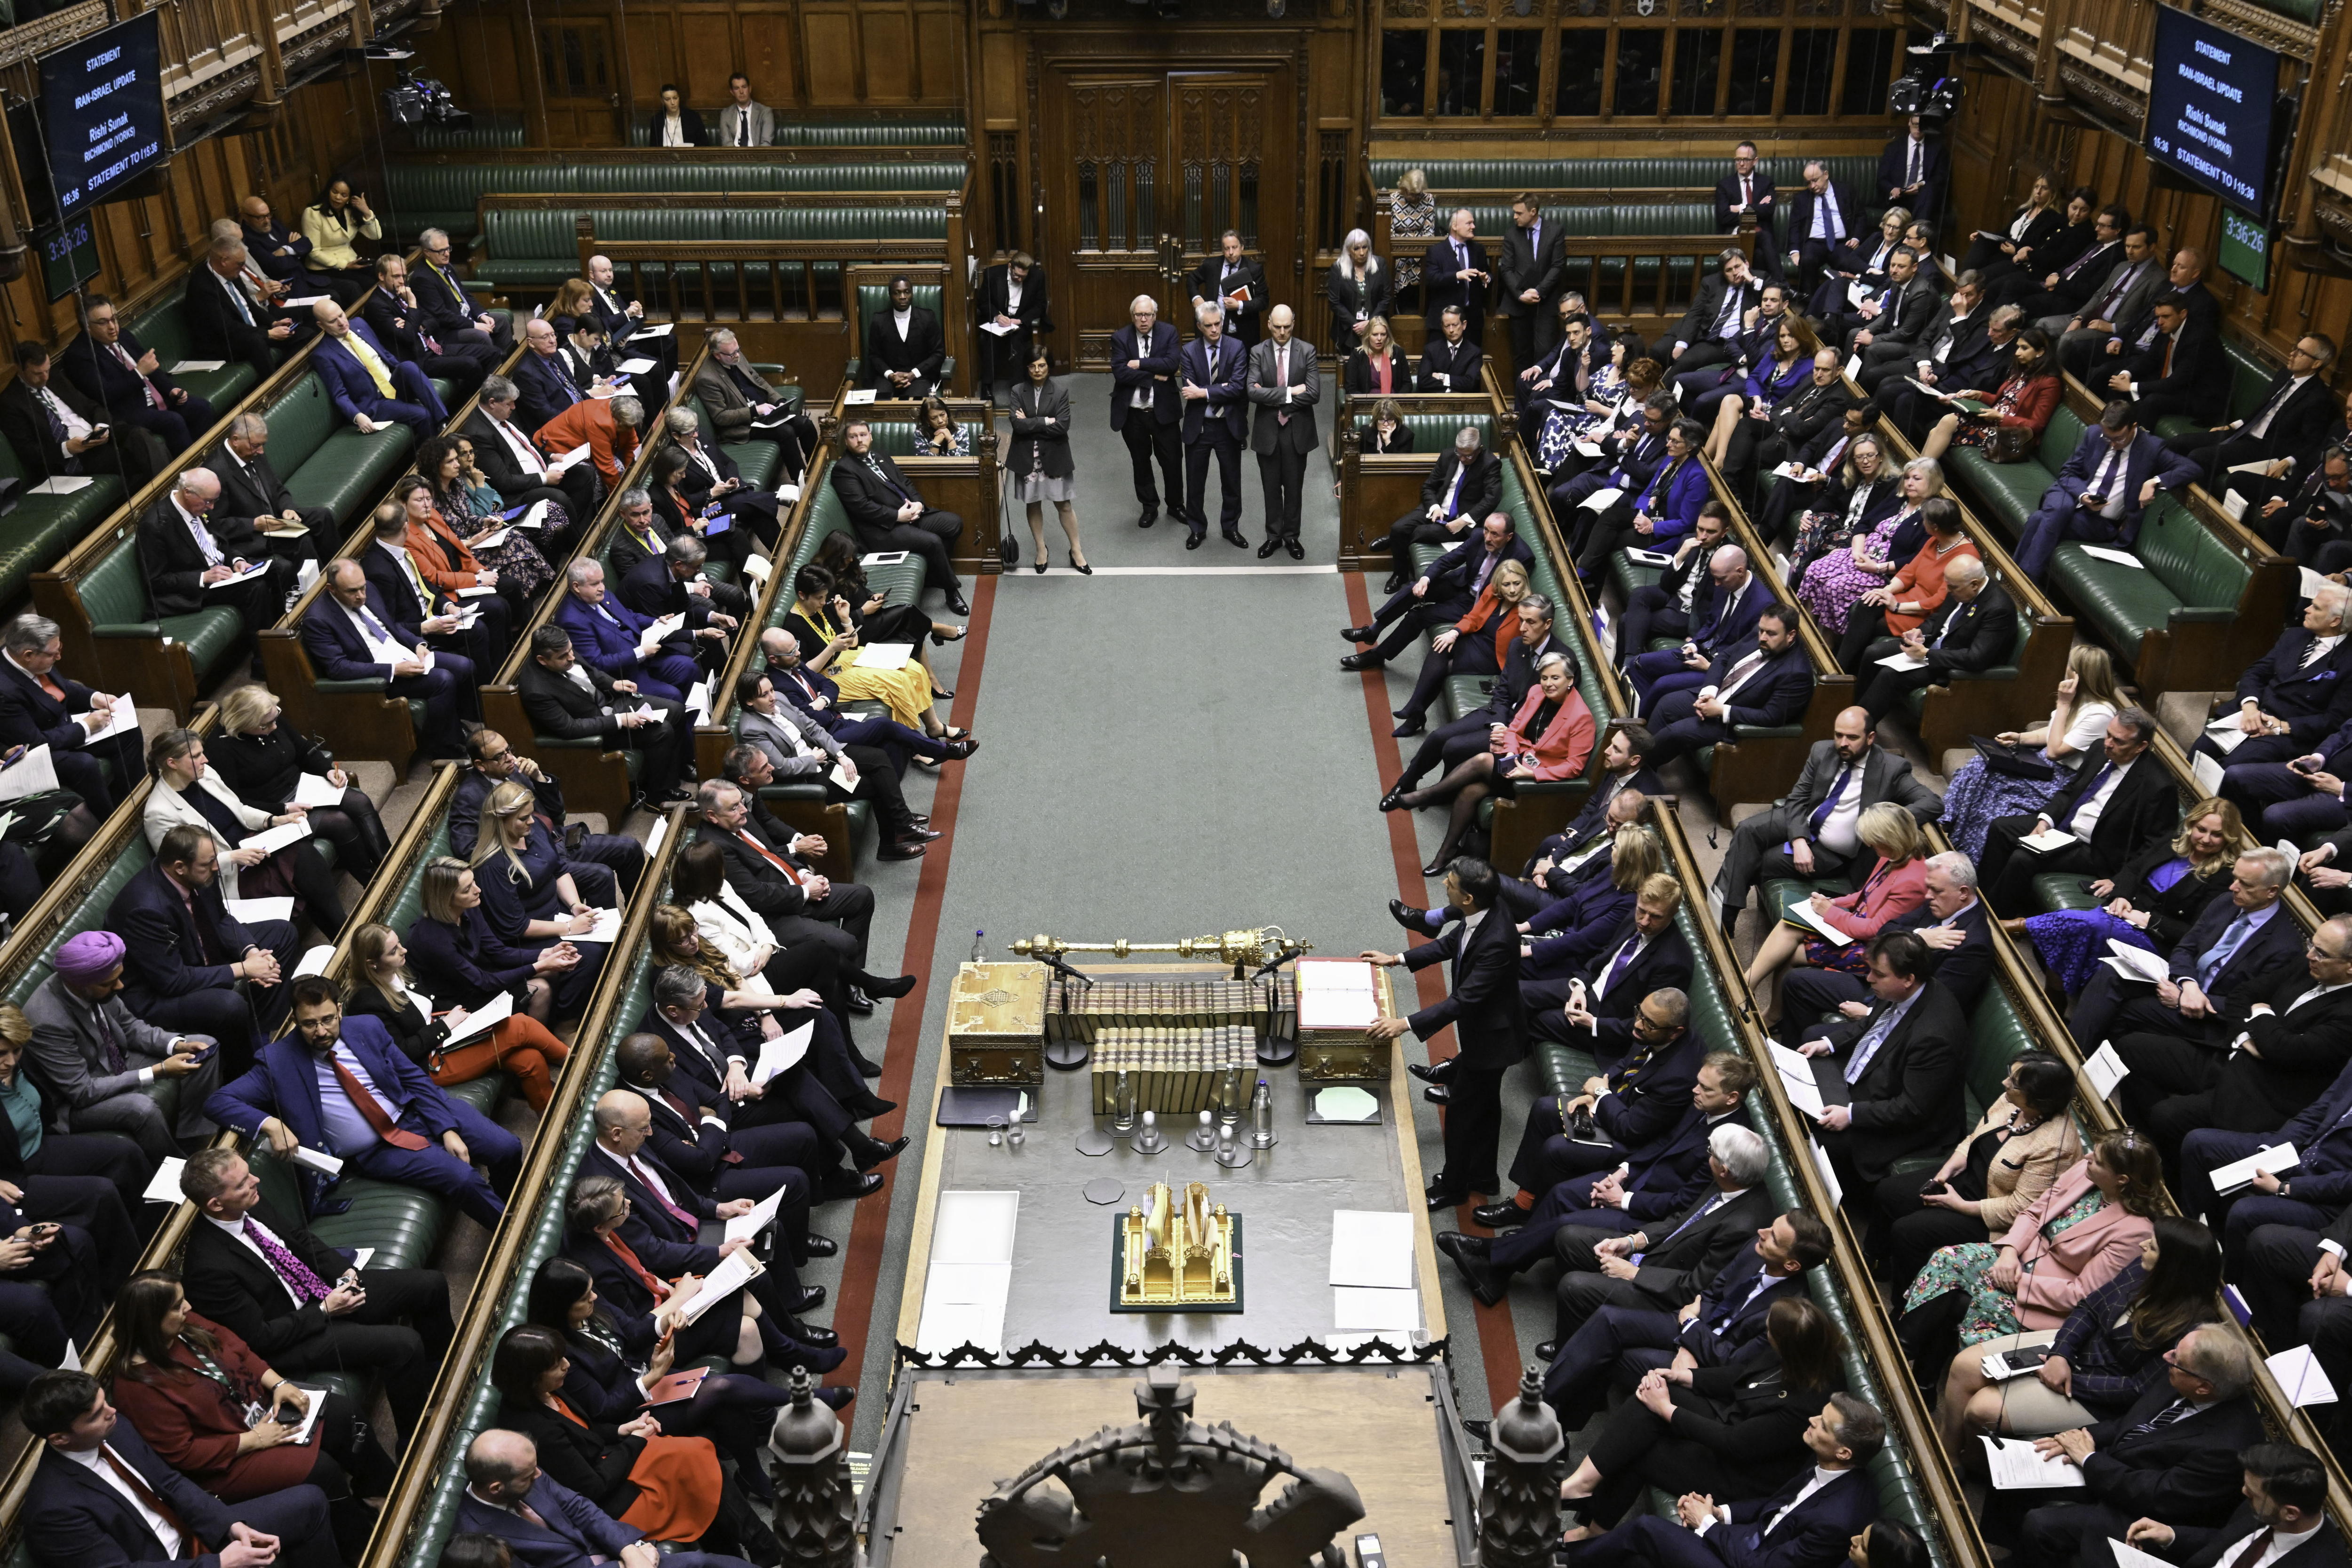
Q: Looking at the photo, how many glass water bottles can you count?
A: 4